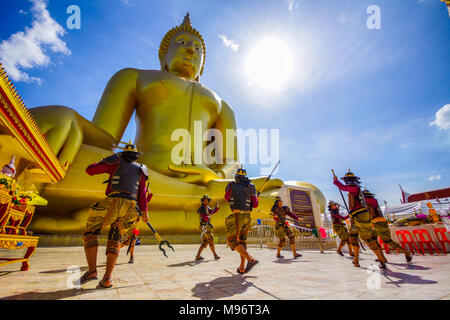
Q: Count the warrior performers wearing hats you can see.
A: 7